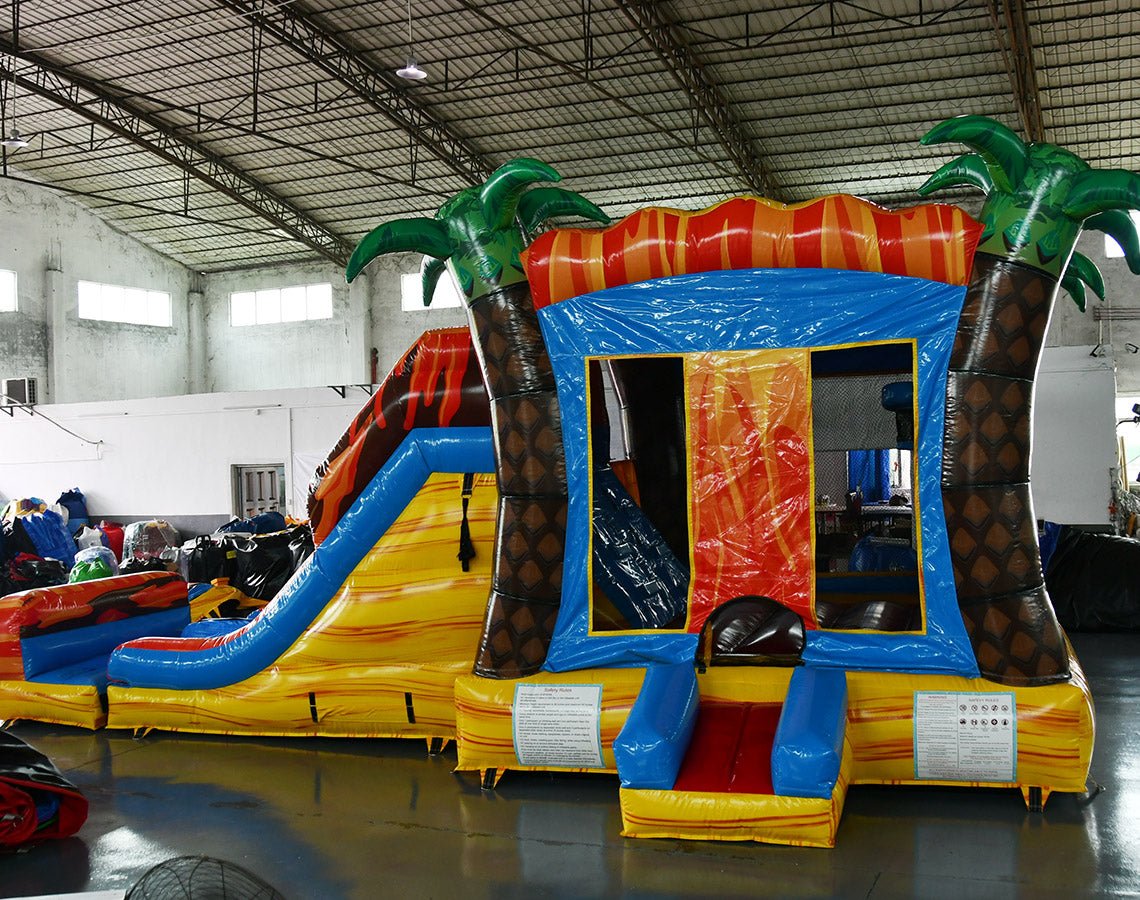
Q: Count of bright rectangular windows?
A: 5